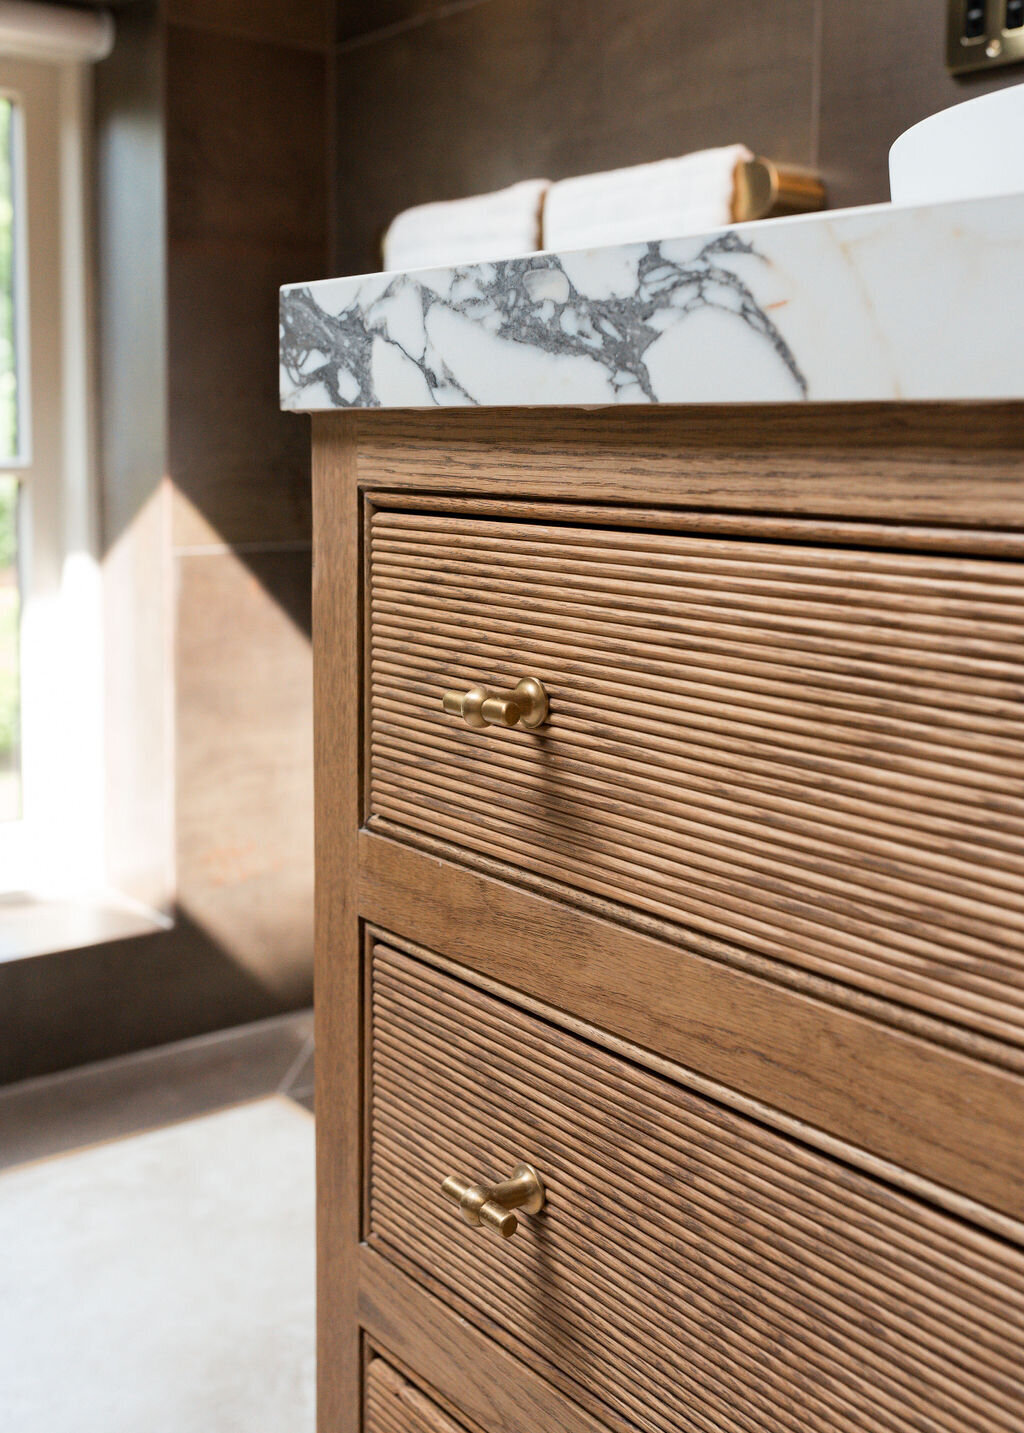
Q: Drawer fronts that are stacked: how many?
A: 3